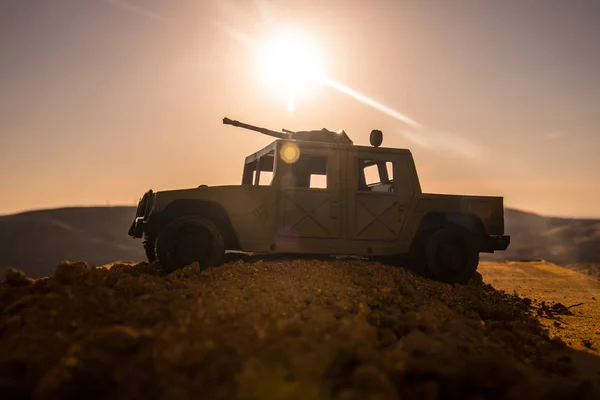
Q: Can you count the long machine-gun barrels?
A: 1